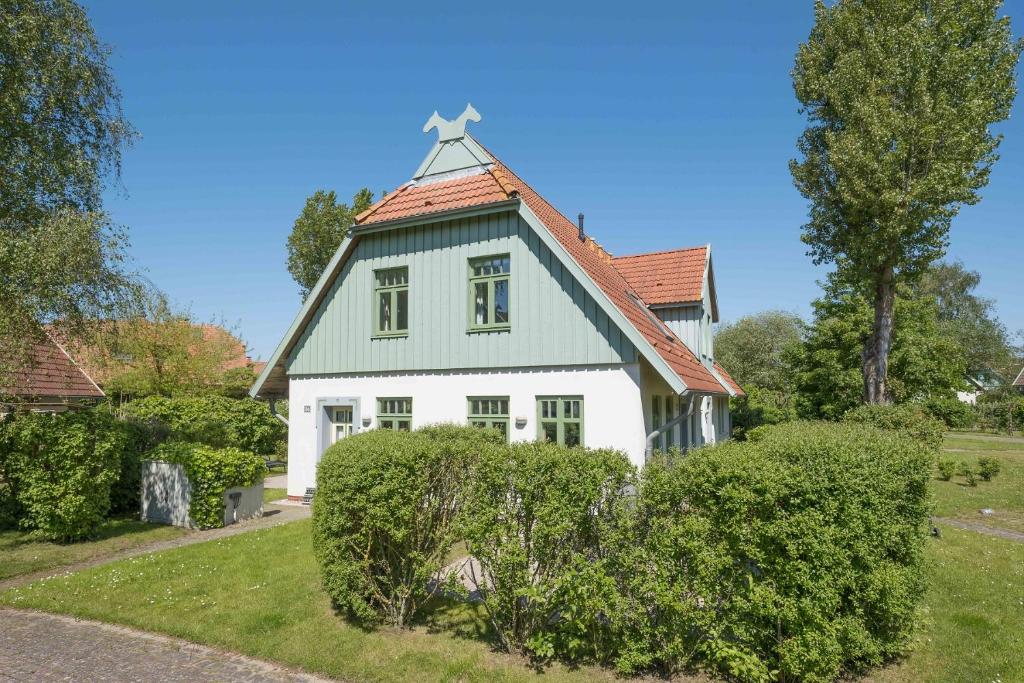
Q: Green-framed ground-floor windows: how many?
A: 3